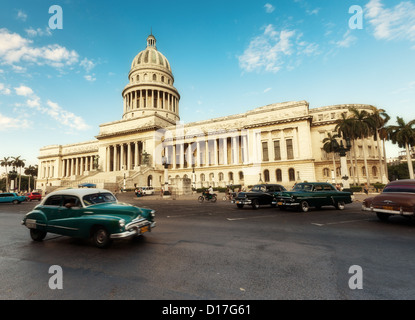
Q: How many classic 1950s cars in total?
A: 4